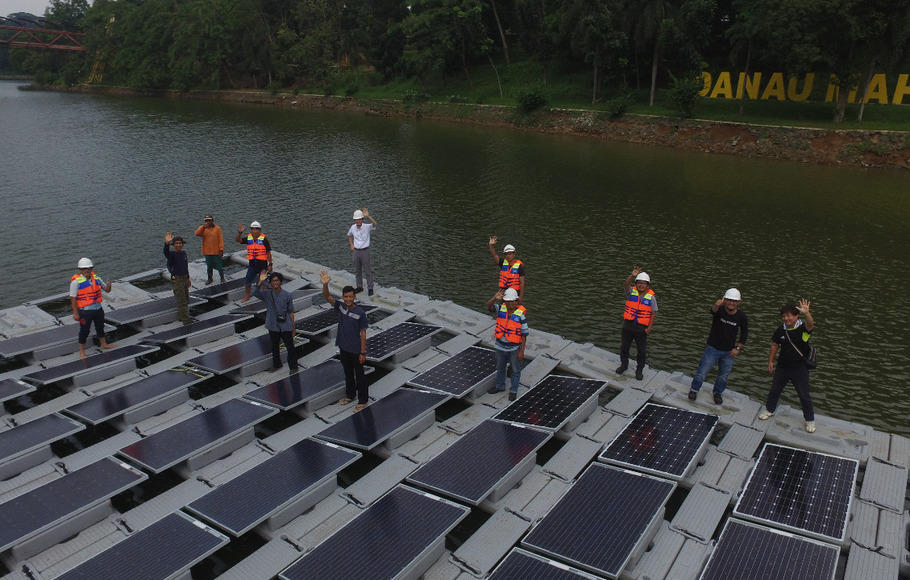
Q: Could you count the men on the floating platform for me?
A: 12